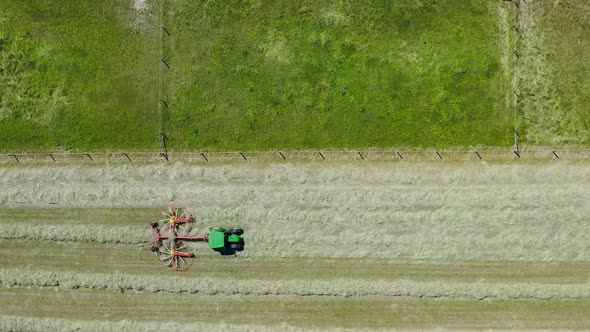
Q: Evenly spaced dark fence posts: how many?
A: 15